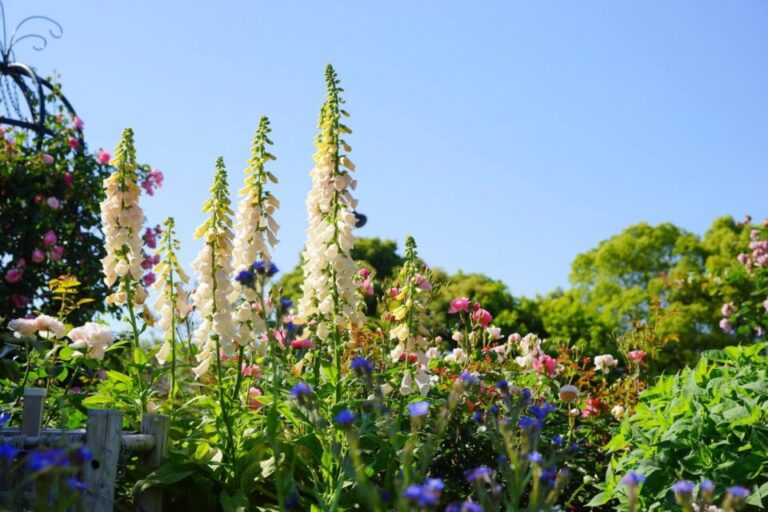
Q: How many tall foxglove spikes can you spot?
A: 6